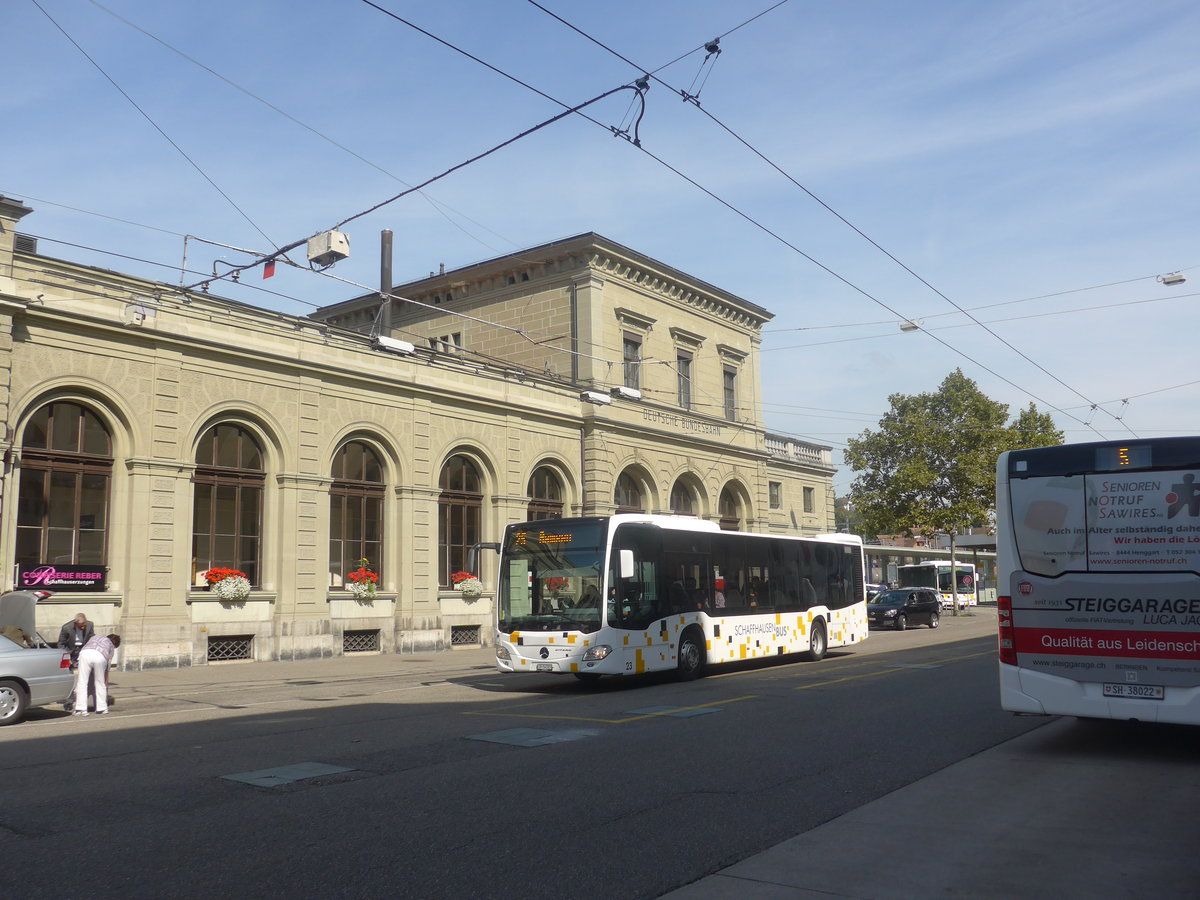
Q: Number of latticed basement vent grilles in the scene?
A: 3